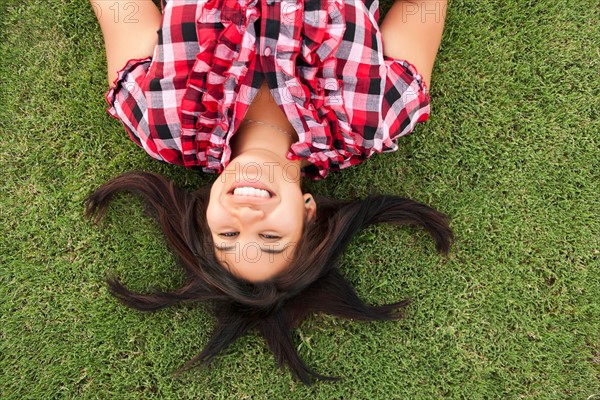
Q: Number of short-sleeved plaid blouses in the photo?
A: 1